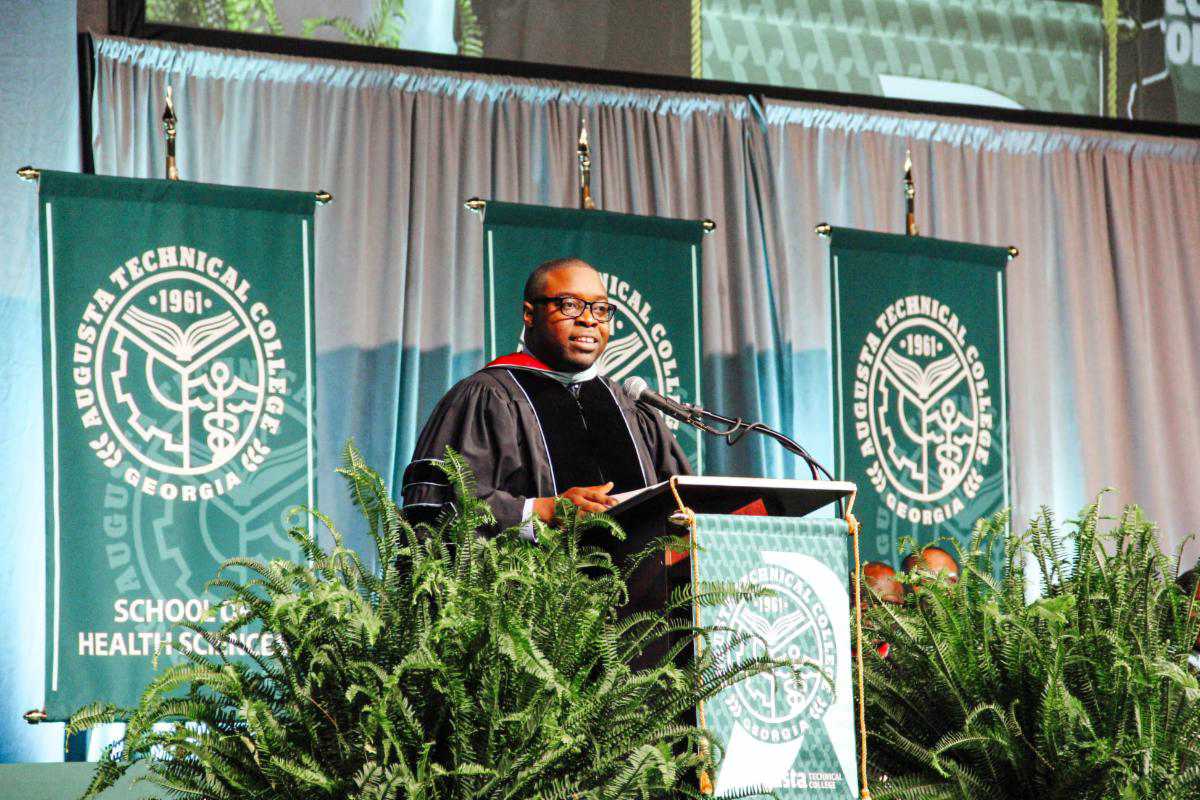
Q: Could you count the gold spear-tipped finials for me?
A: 3